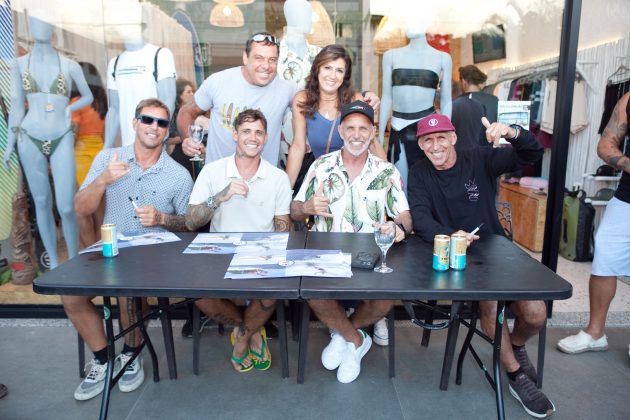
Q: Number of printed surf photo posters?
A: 3